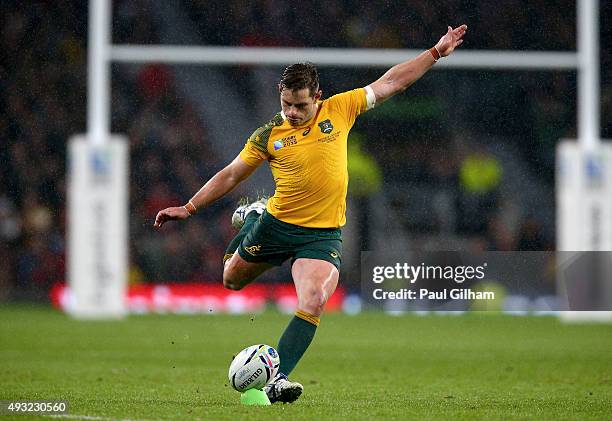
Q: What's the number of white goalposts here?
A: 2